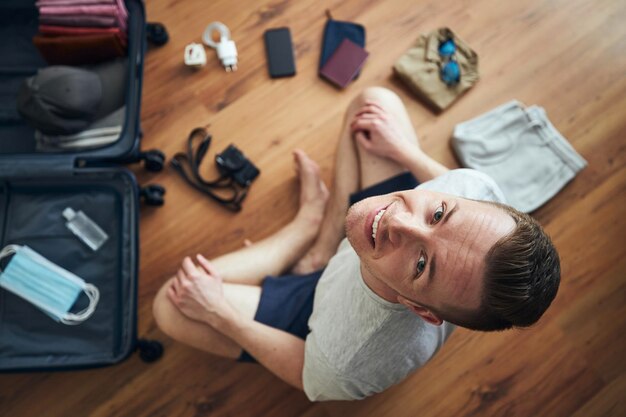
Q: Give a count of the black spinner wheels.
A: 4